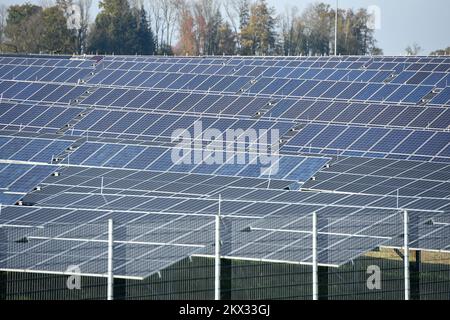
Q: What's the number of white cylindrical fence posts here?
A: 4